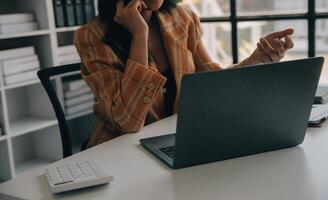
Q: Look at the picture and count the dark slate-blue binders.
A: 4